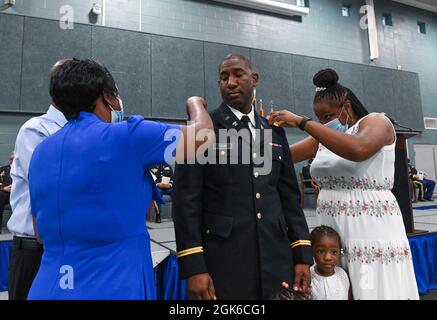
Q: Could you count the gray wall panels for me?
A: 10